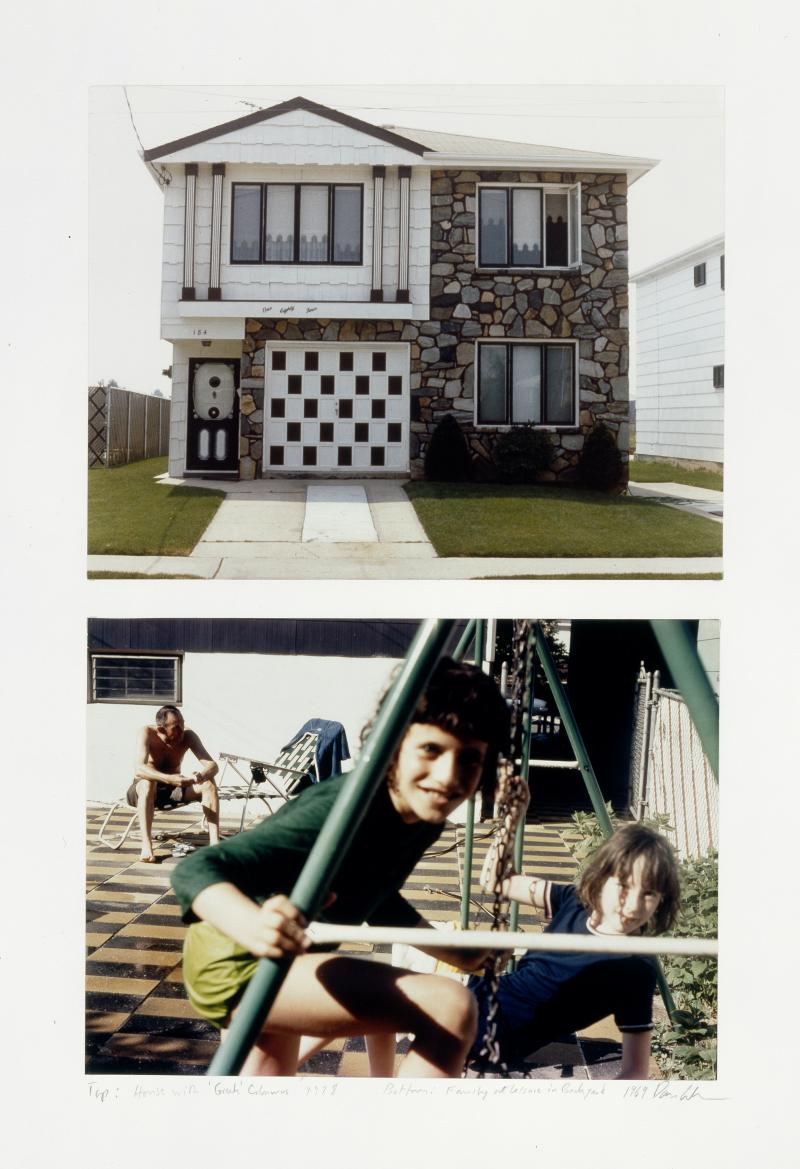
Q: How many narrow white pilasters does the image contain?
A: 4